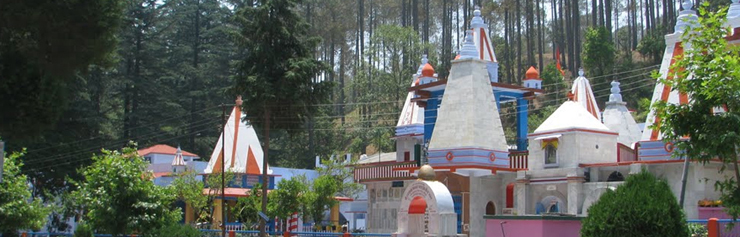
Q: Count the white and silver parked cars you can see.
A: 0